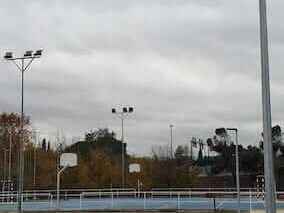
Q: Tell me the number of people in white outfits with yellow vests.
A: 0